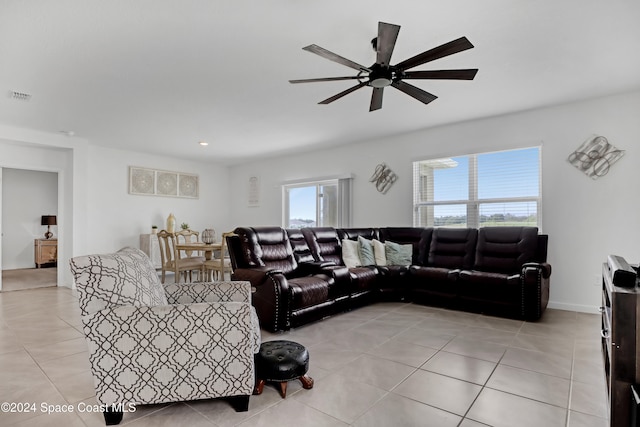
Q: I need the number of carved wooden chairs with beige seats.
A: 3